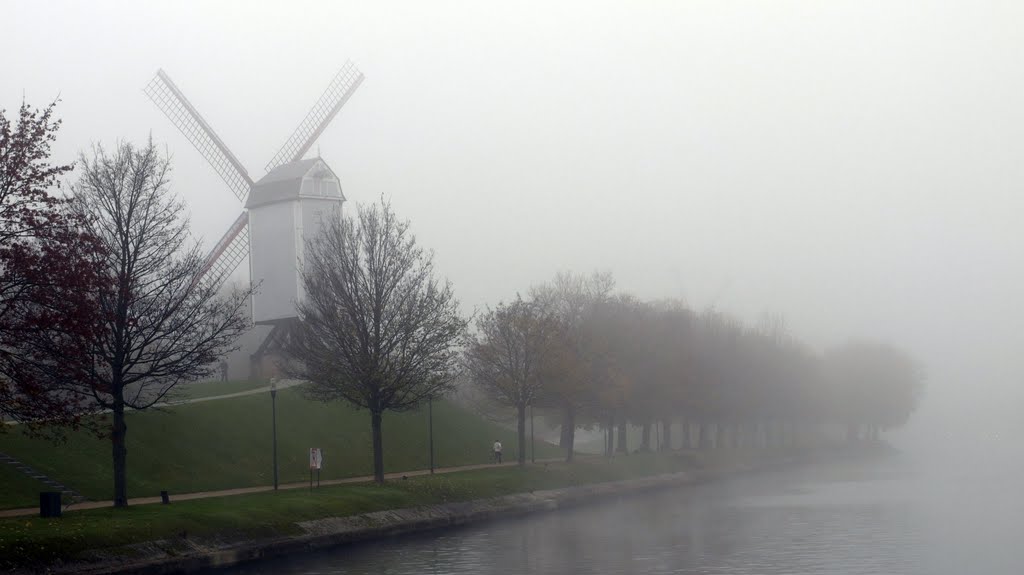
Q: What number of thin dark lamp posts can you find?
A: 3